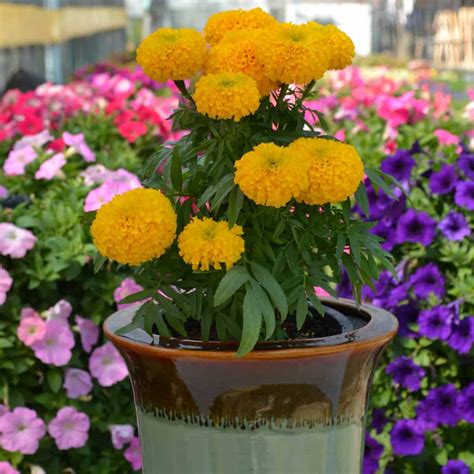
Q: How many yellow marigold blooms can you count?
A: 10